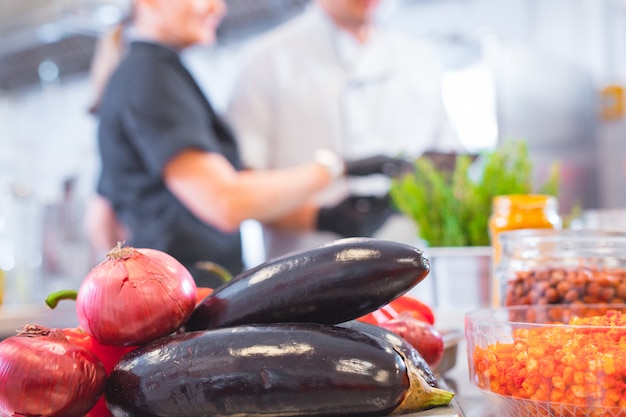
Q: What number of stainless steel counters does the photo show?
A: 1